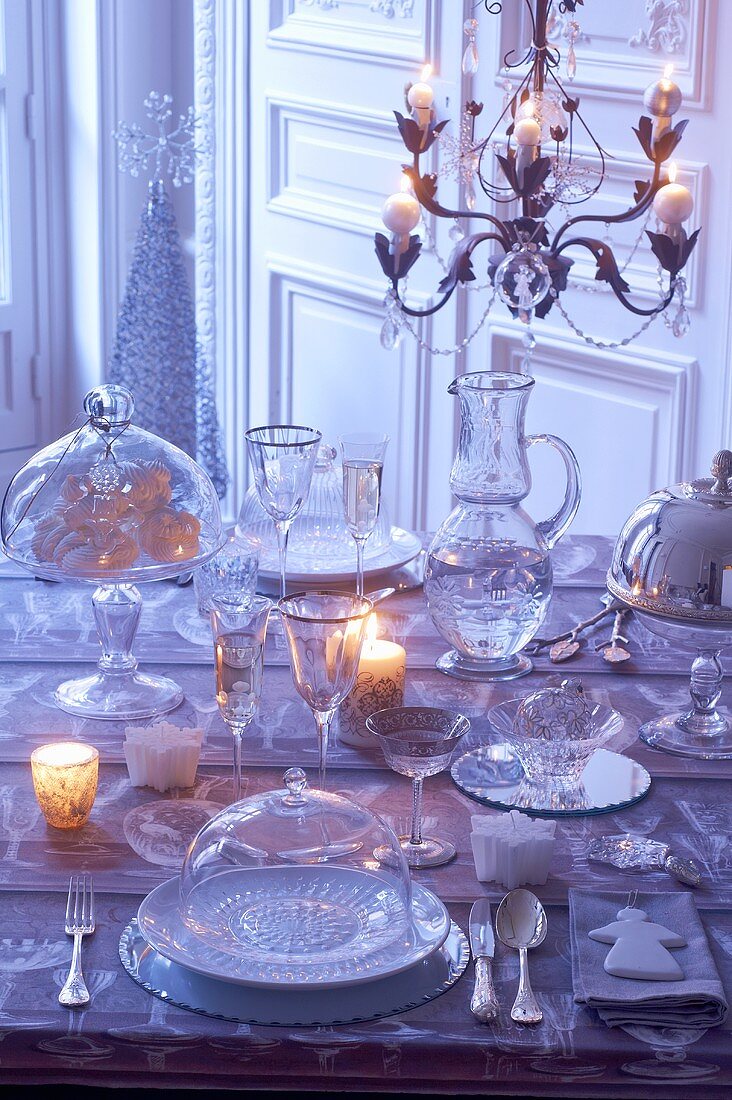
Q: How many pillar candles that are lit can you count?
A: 1